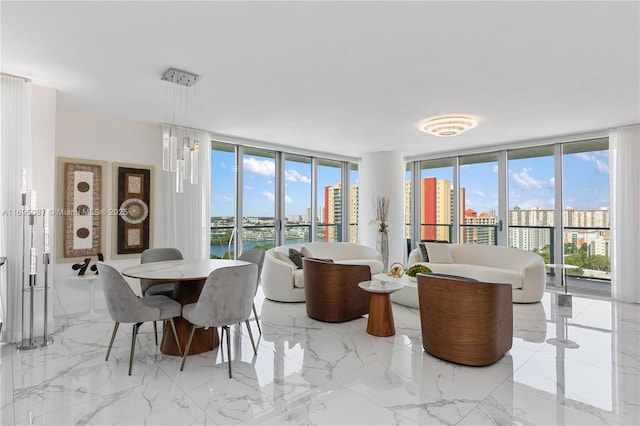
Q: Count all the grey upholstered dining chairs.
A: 4